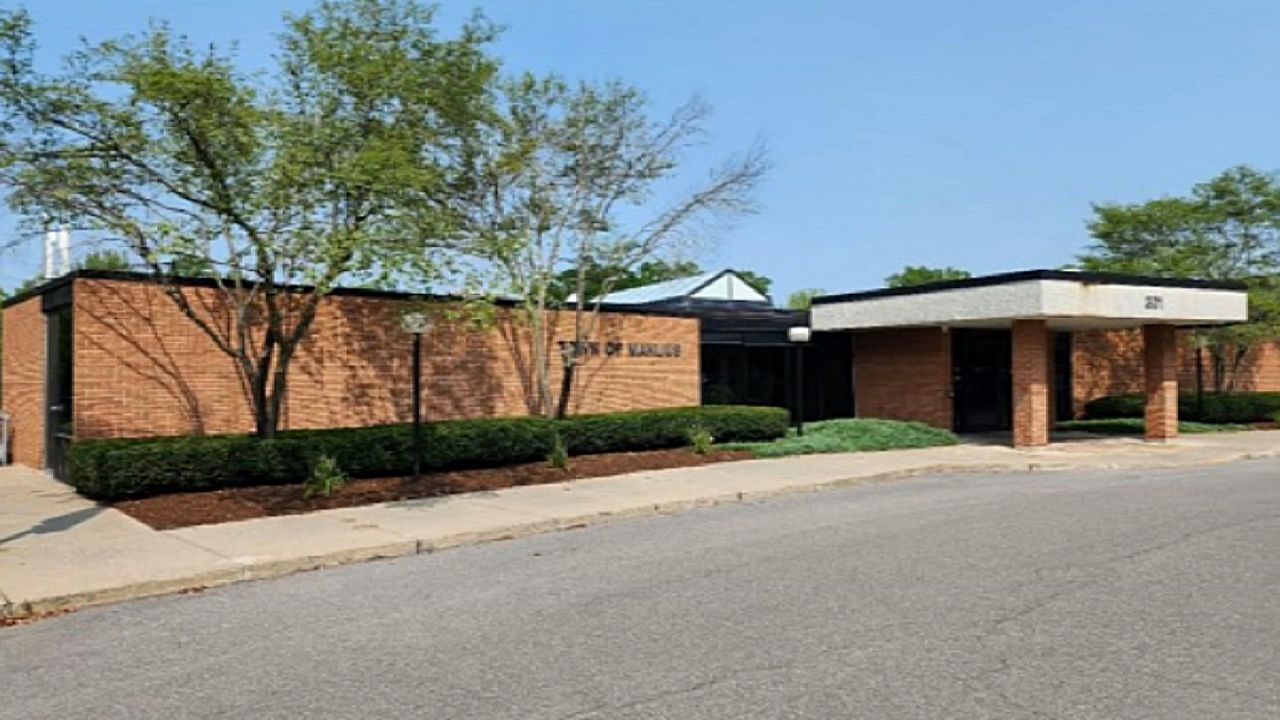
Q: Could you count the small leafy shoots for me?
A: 3